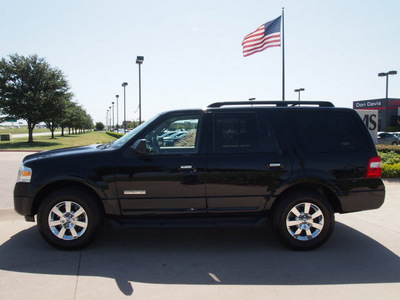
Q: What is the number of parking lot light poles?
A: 9